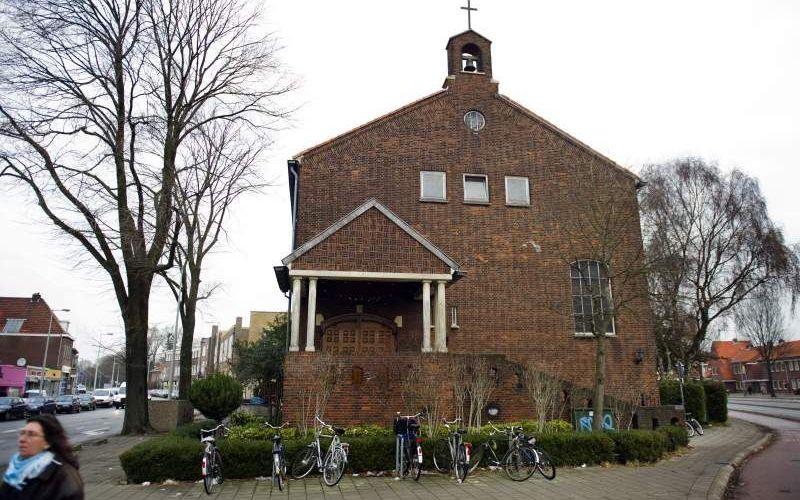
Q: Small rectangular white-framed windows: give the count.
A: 3